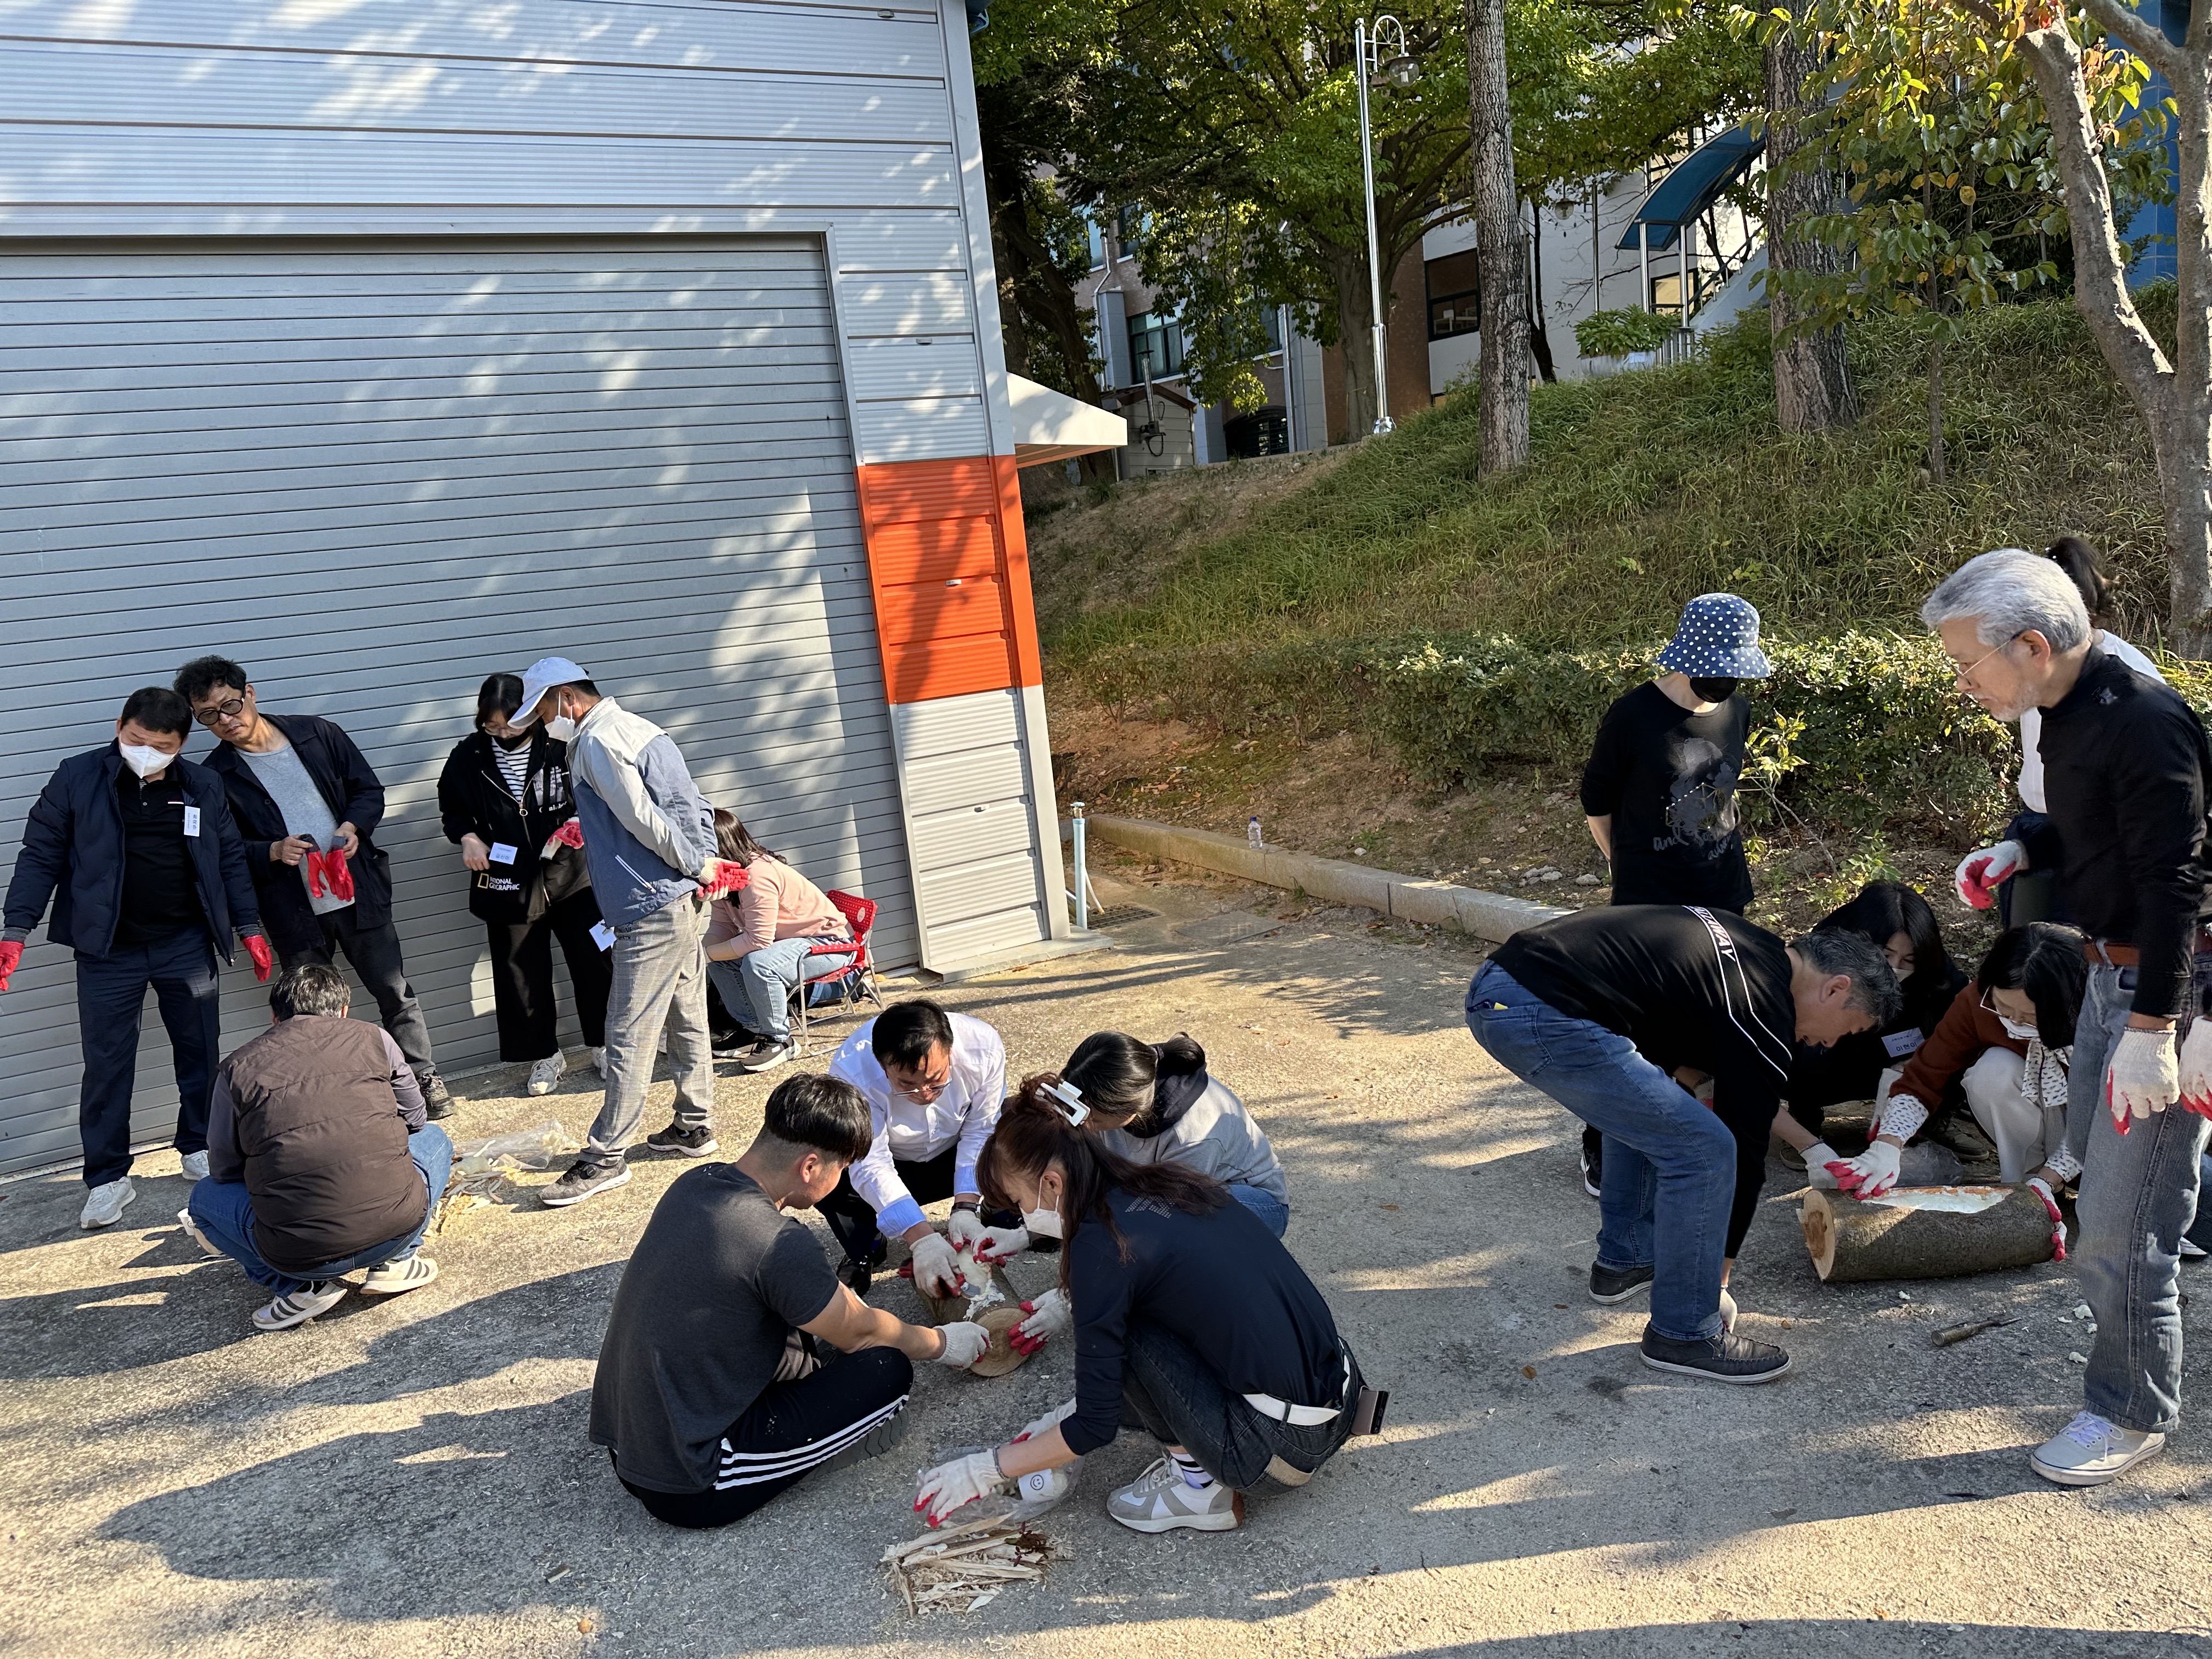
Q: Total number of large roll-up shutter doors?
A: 1